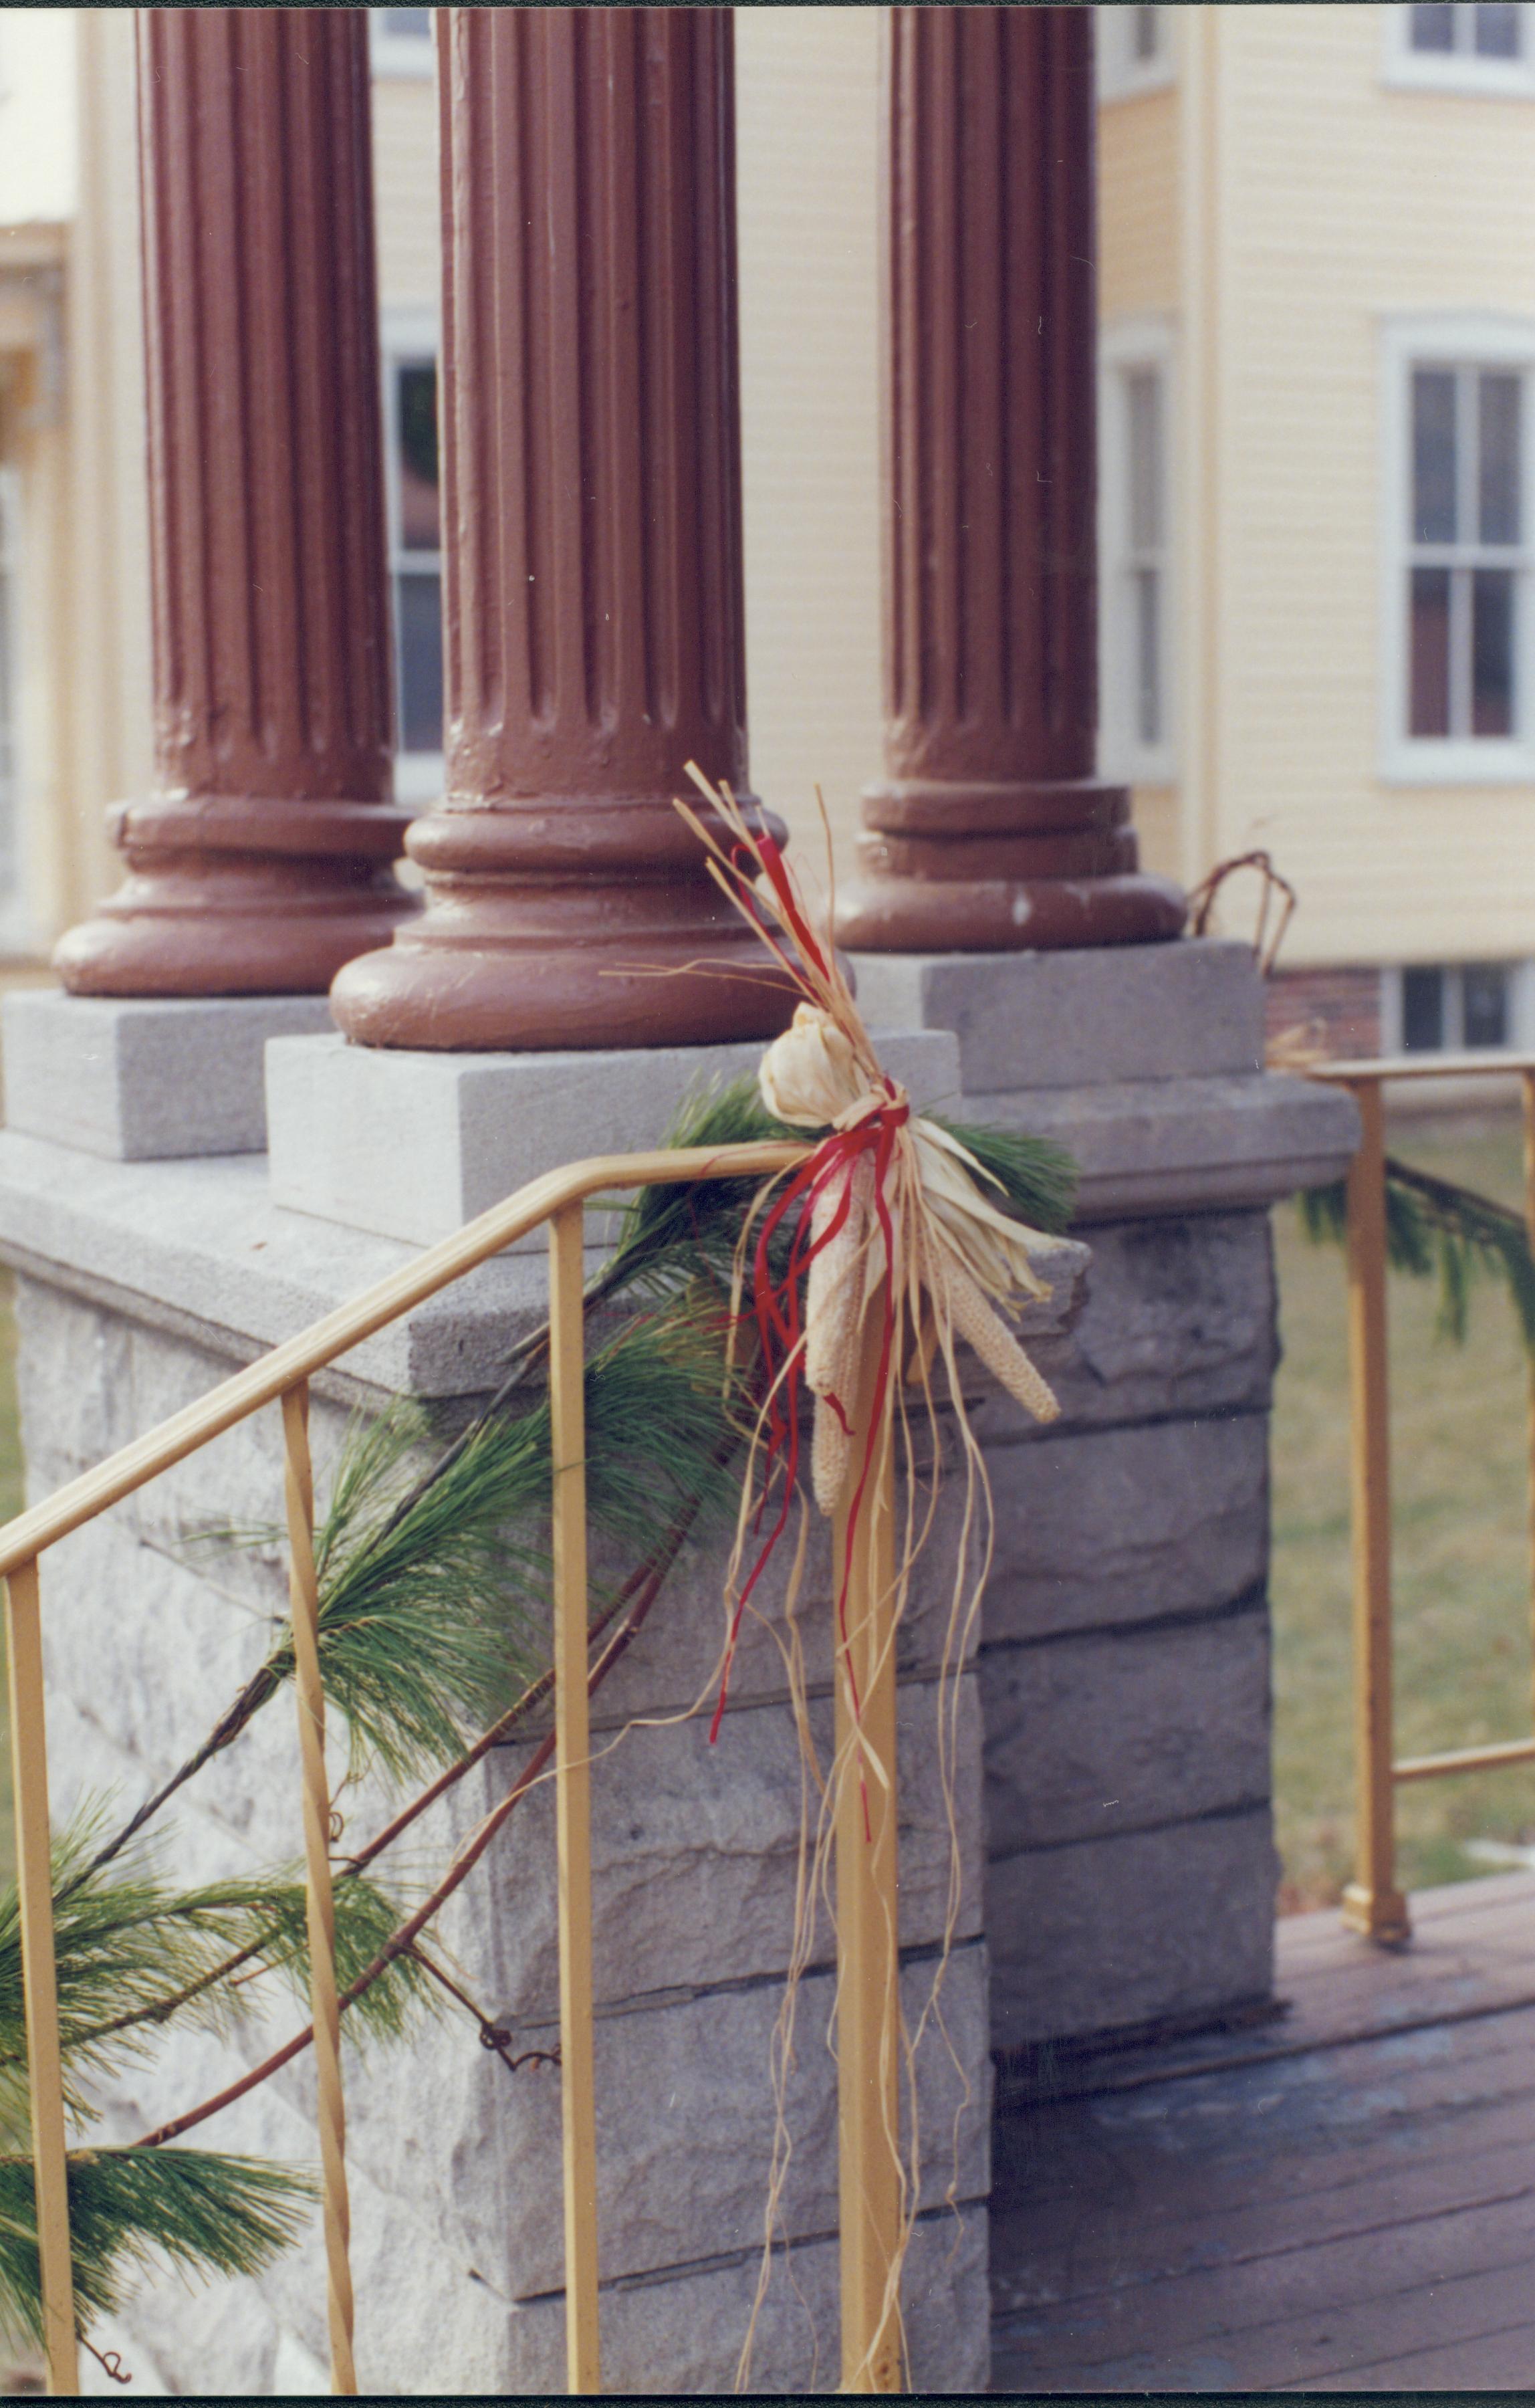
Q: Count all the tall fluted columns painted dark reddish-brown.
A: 3